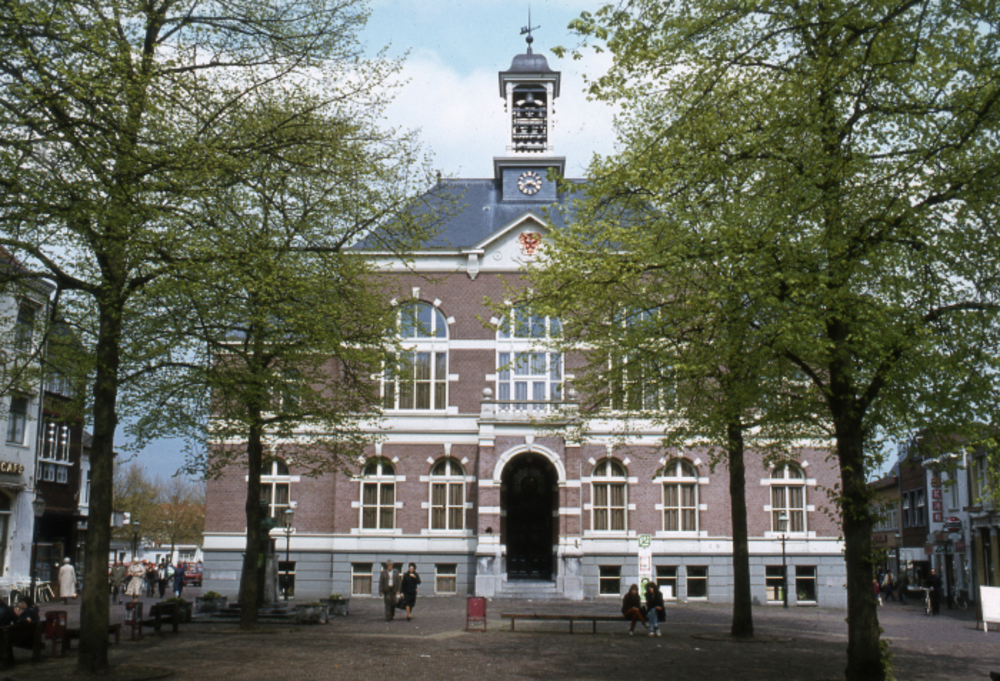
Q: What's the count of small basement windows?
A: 9